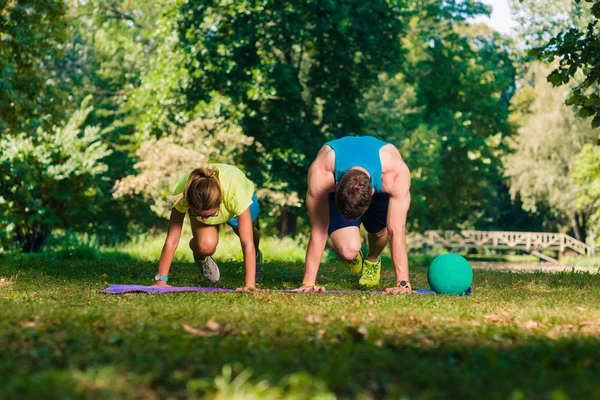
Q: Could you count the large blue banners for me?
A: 0